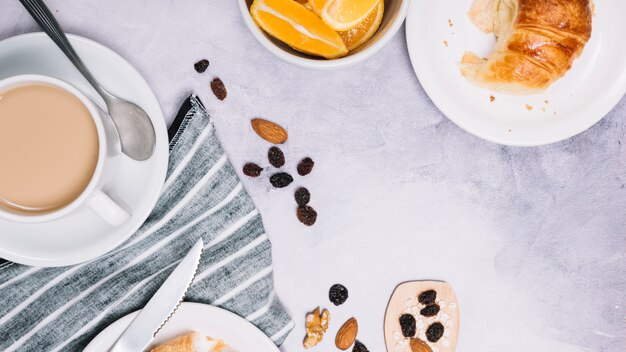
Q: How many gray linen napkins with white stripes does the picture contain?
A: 1